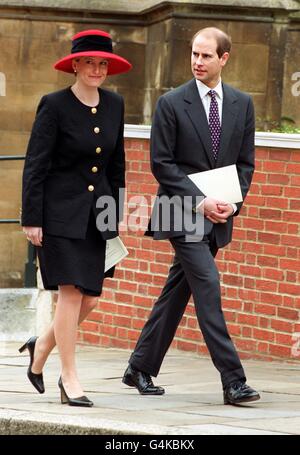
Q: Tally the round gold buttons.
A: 5